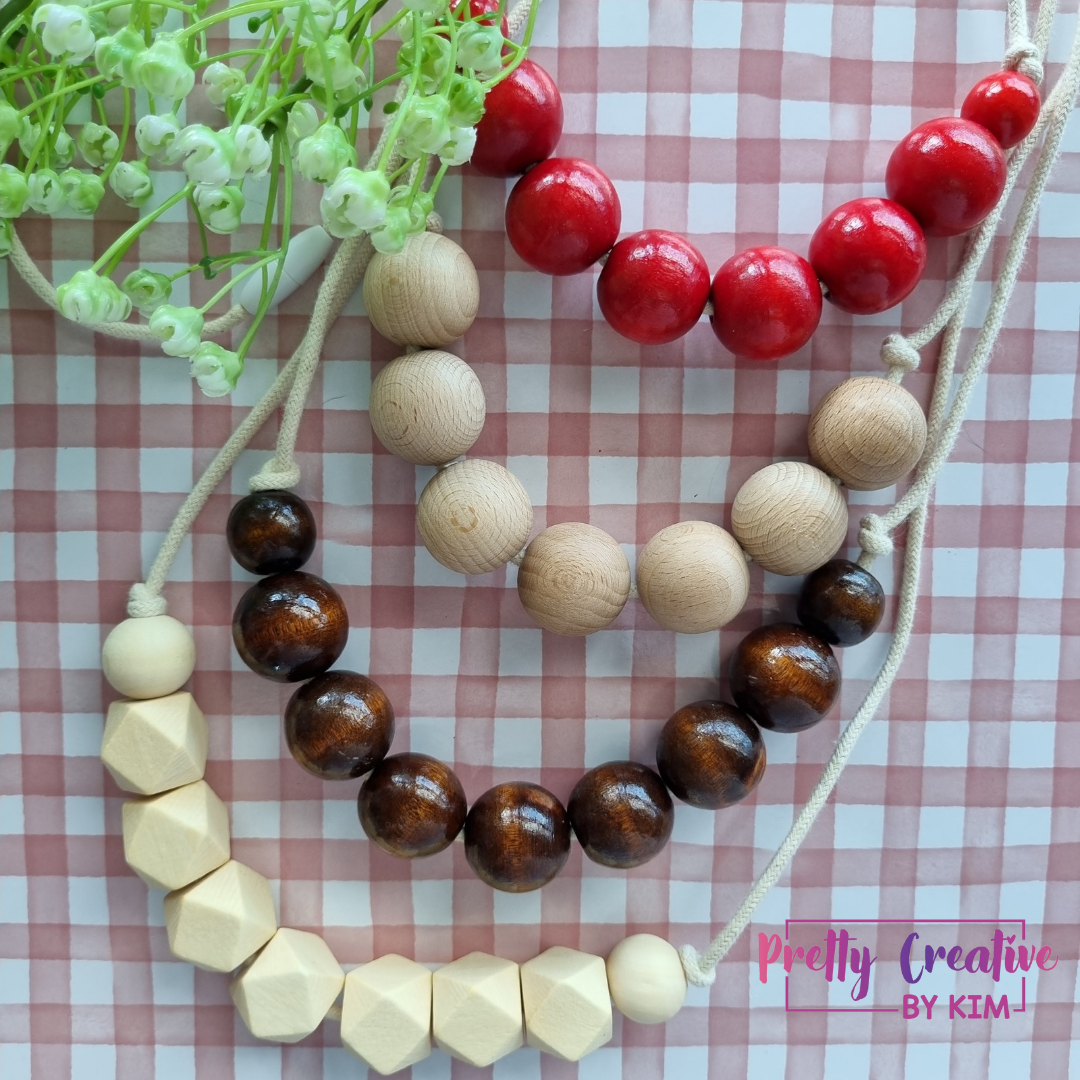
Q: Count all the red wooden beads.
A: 8